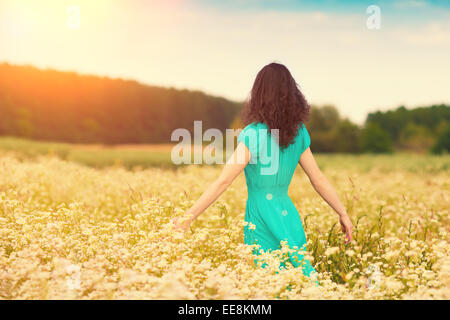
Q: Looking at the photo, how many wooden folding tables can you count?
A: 0